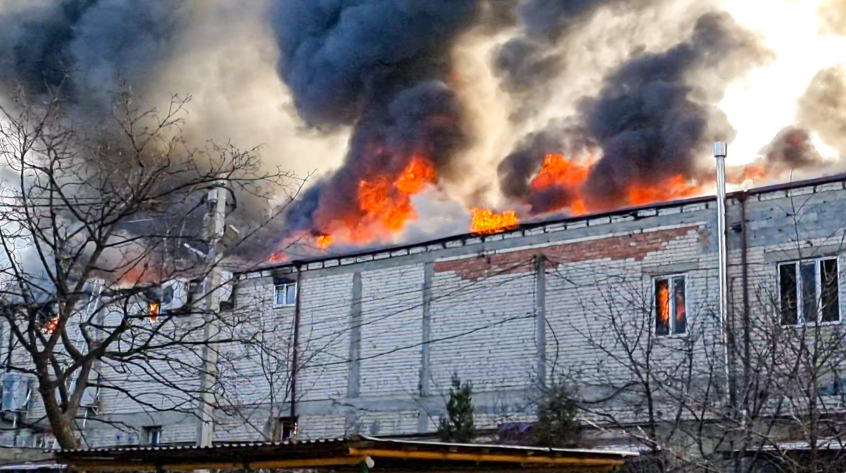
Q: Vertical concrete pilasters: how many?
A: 3